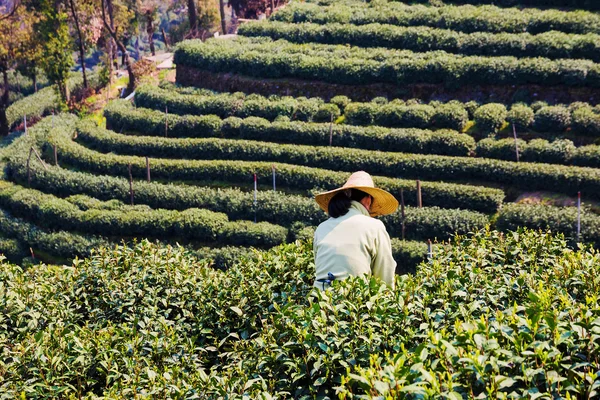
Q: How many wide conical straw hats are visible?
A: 1